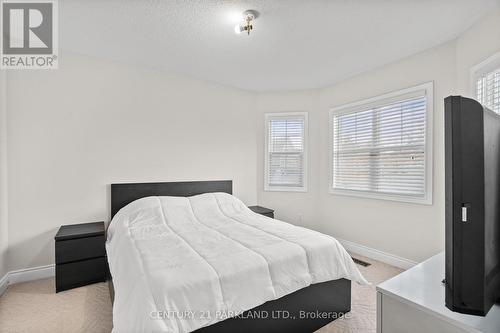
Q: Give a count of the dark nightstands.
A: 2